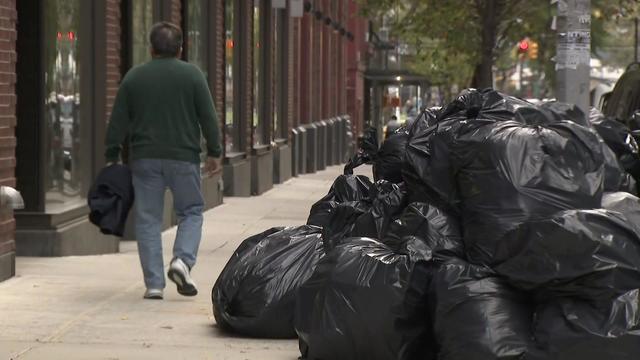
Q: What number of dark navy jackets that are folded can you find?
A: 1